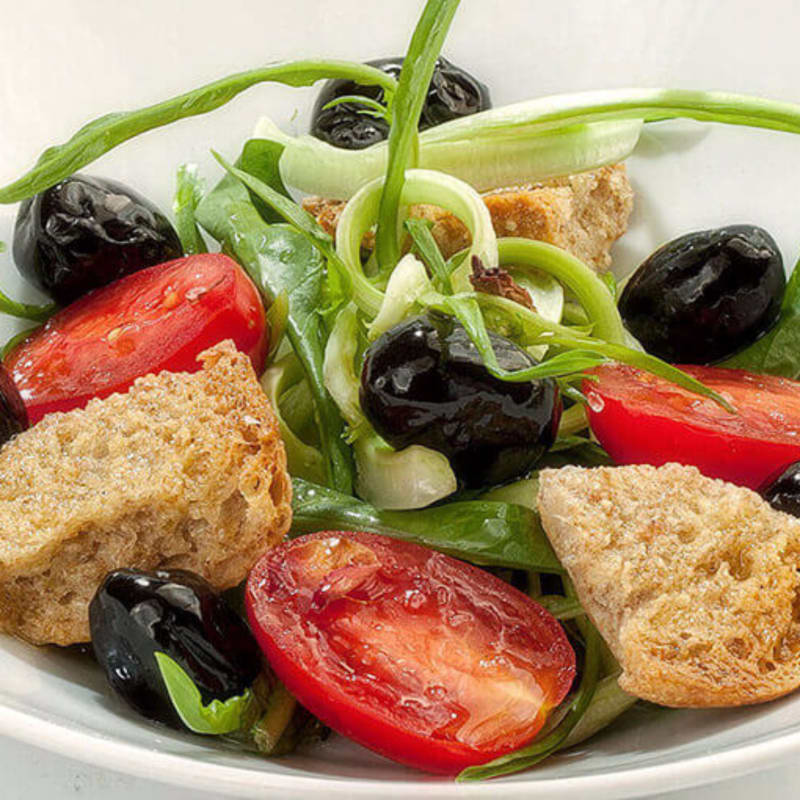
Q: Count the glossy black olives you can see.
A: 7